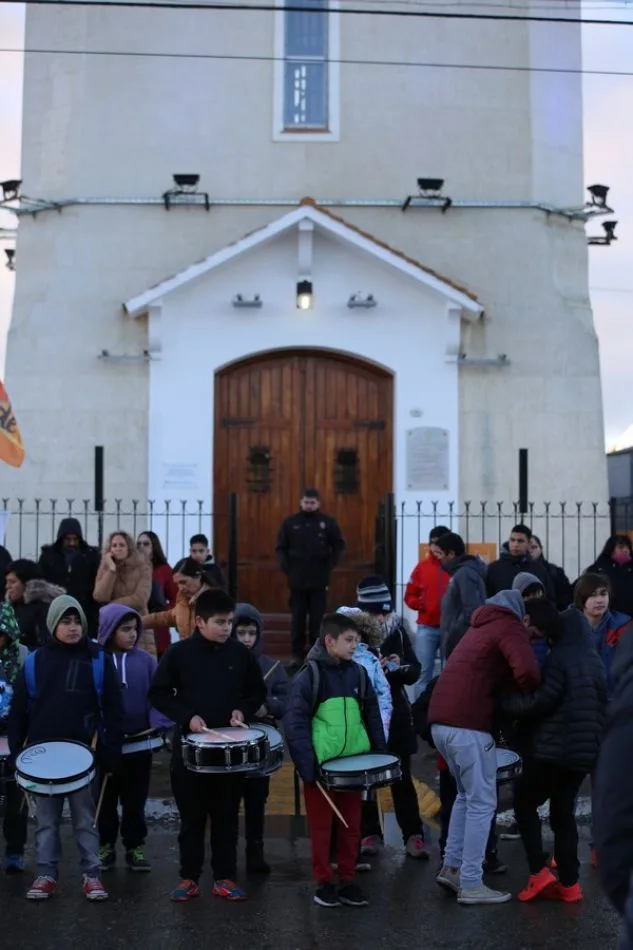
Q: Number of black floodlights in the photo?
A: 6